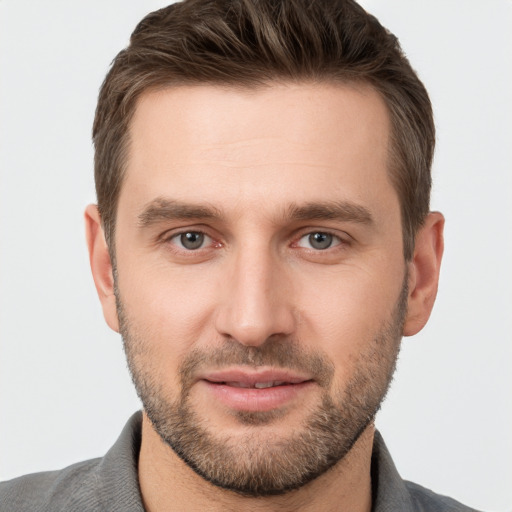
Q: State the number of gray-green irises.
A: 2